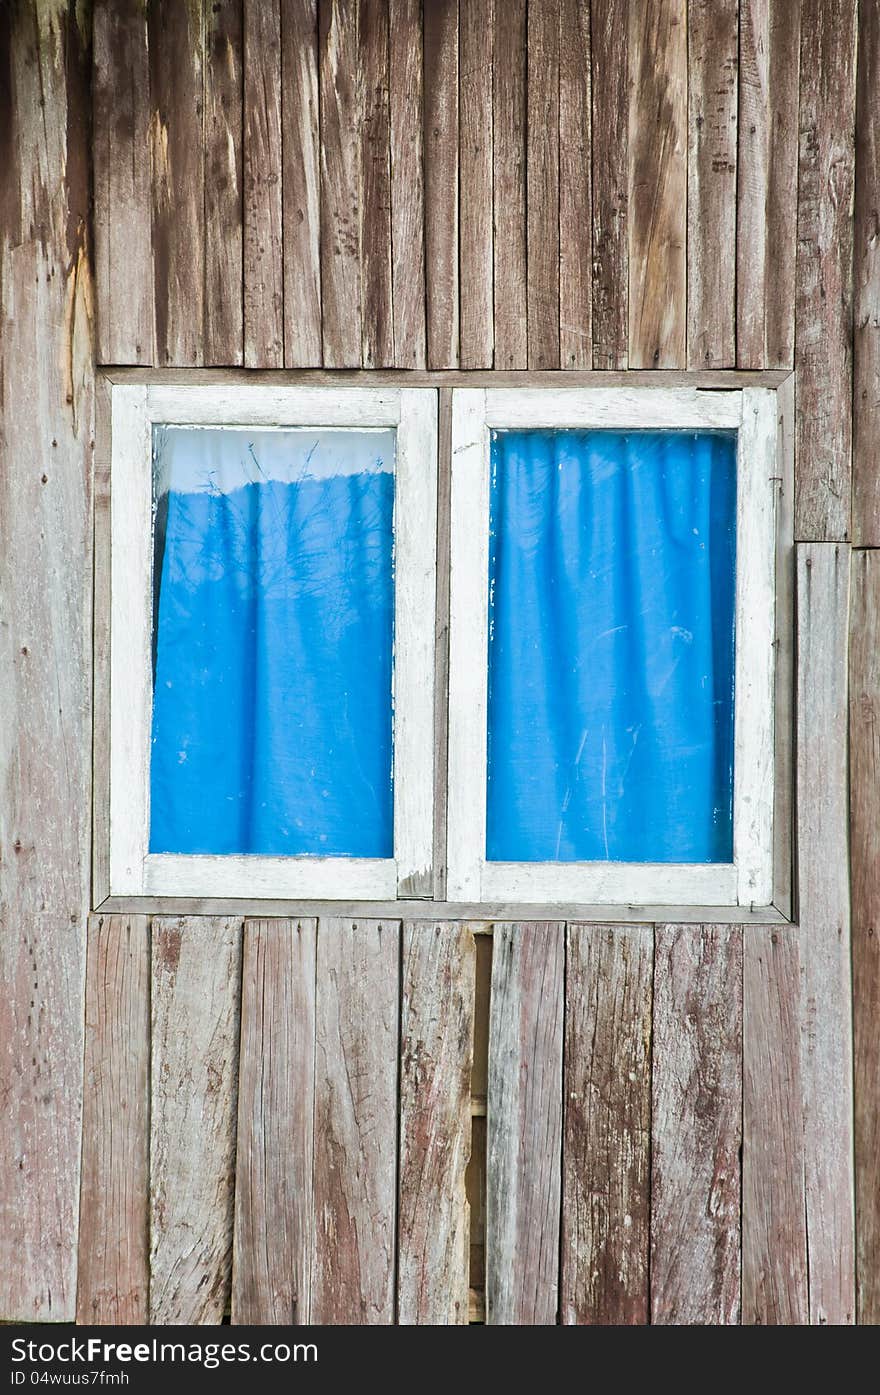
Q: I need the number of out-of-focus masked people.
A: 0